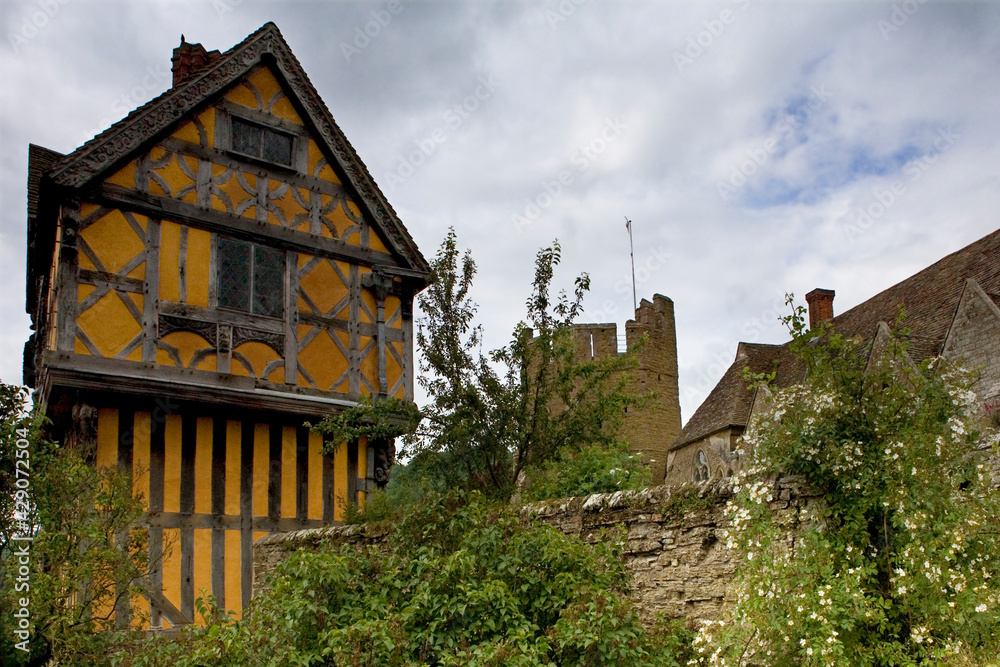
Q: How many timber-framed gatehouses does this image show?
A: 1